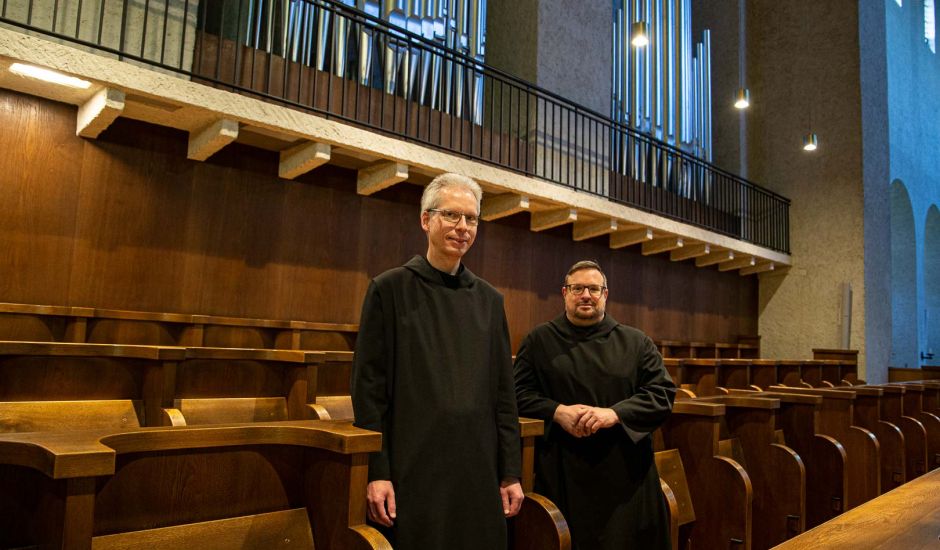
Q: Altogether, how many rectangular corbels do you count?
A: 13